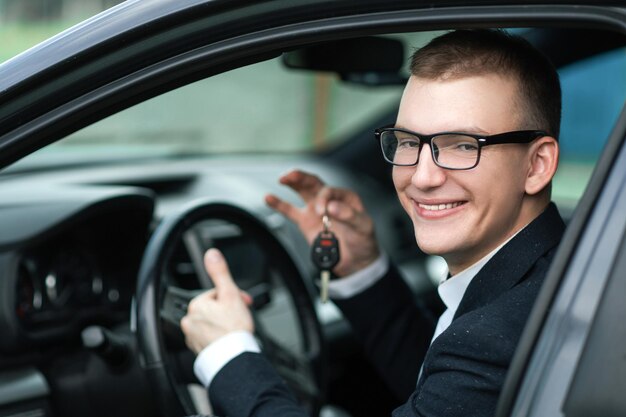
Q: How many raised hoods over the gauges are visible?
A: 1